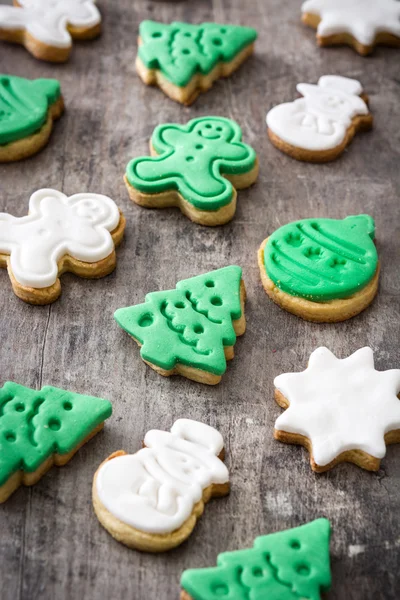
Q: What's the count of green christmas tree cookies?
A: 4